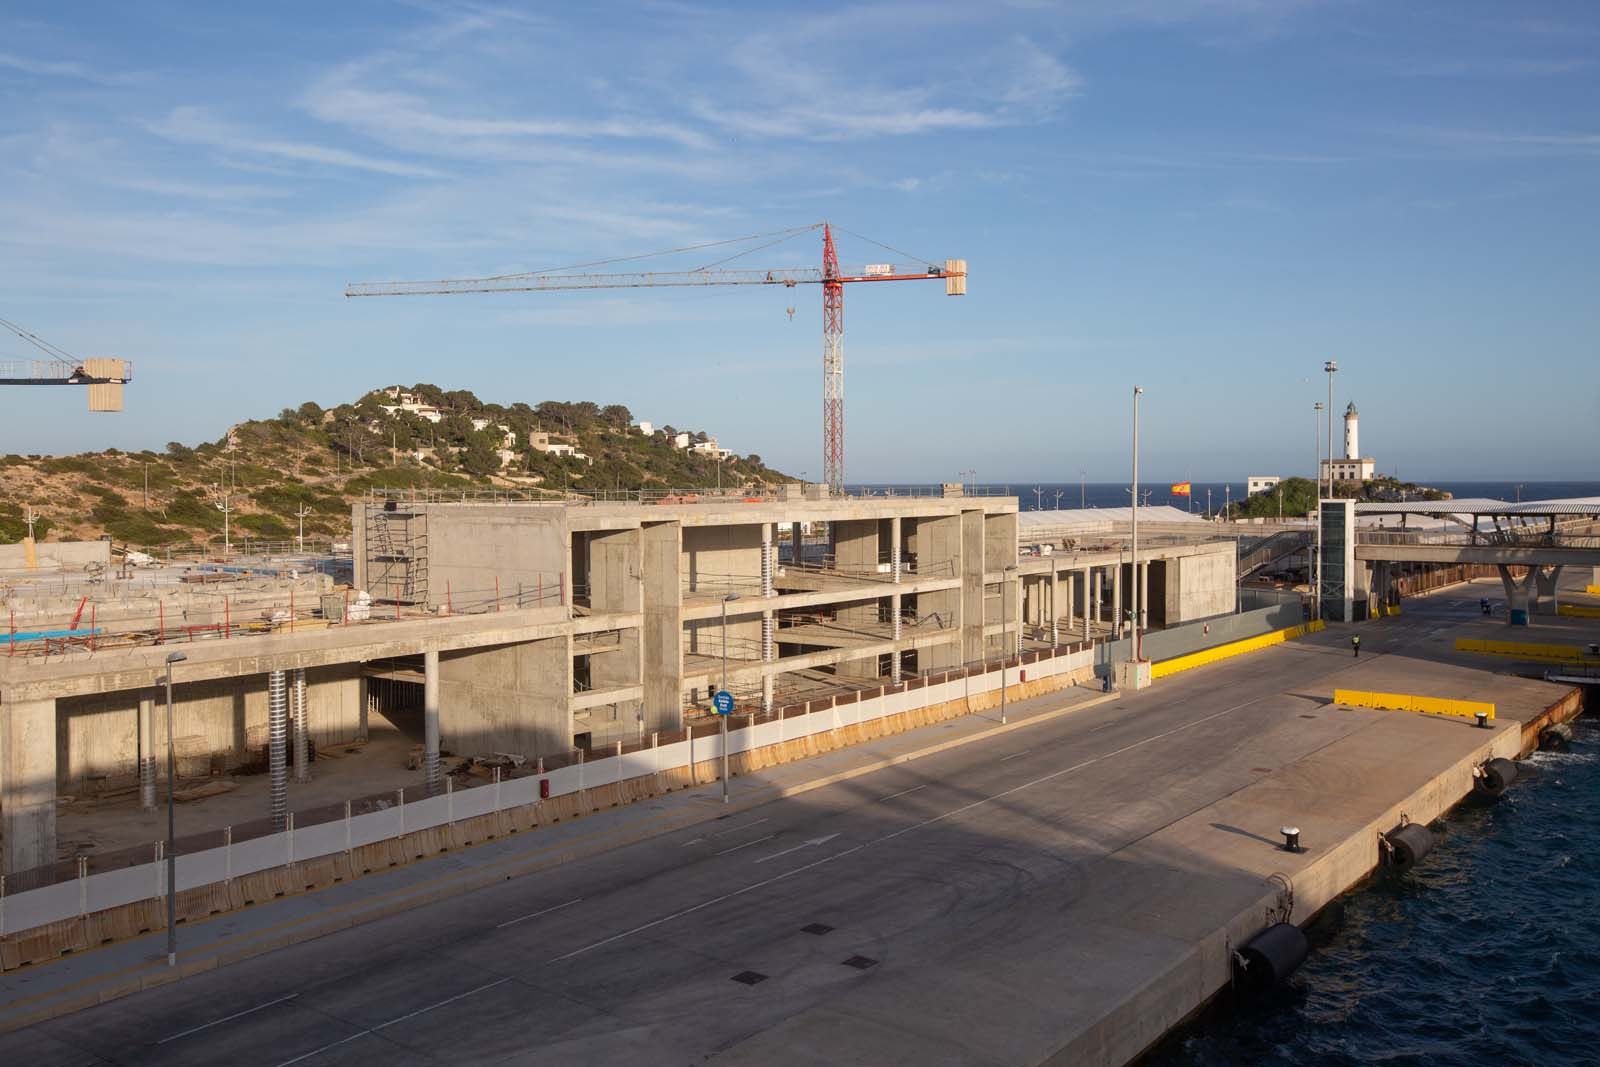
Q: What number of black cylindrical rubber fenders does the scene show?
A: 4